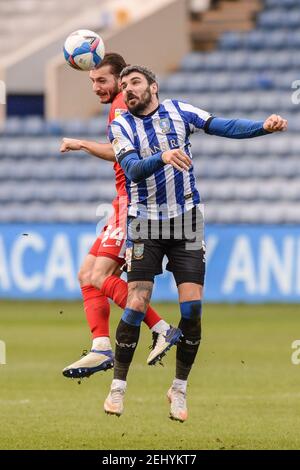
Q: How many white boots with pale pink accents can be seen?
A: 2